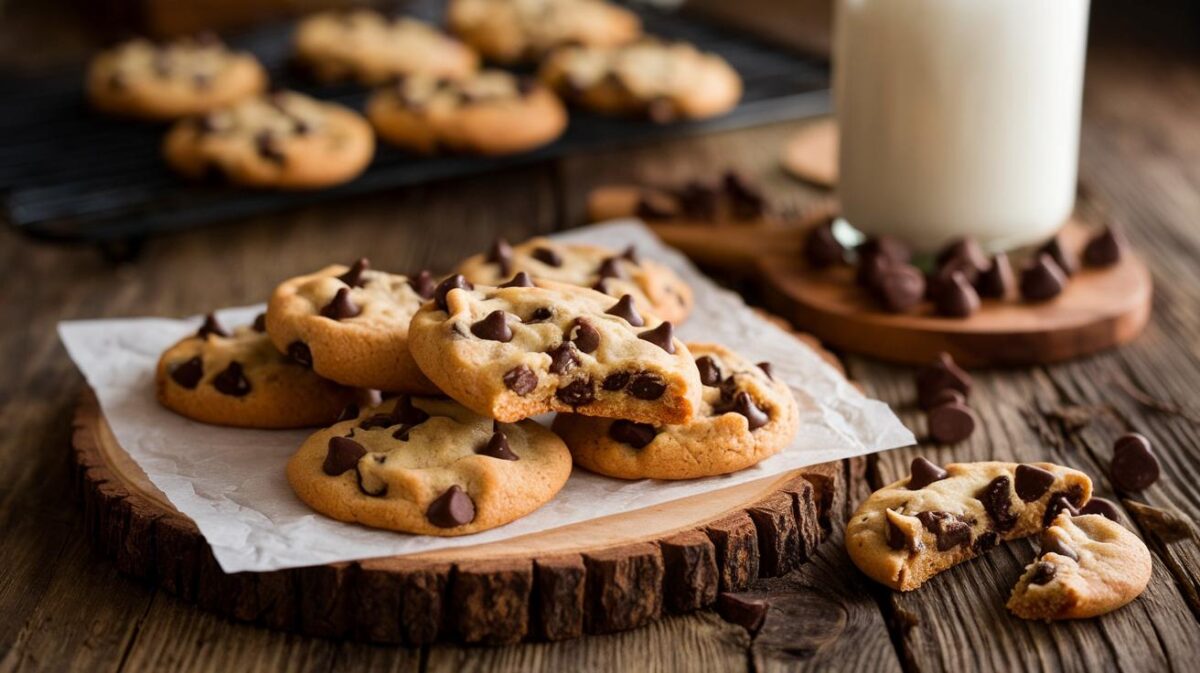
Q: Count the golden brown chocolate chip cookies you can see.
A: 13